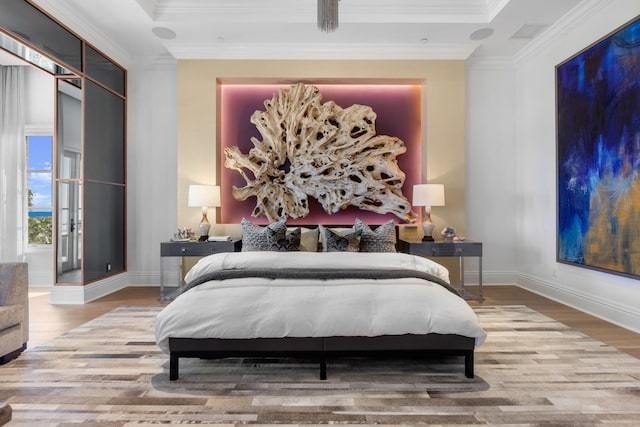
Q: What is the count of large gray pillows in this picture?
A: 2